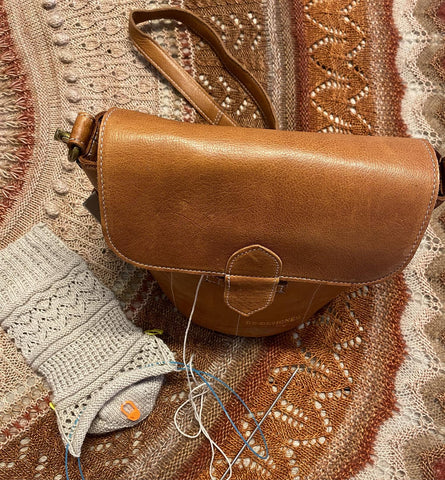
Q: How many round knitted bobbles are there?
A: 10